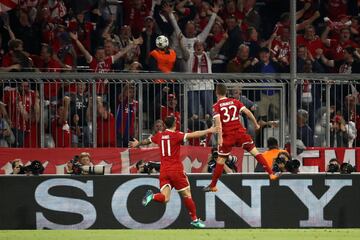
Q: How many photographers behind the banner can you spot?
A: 6